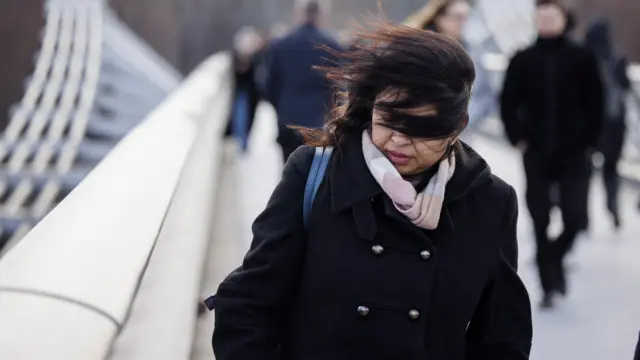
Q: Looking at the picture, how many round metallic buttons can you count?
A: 4